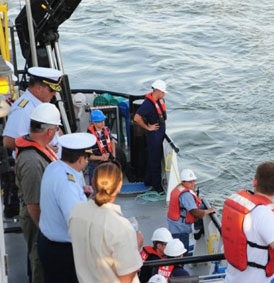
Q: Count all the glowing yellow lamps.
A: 1